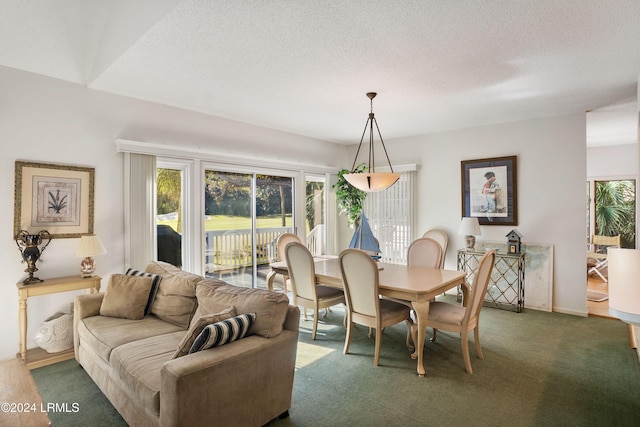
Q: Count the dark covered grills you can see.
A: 1